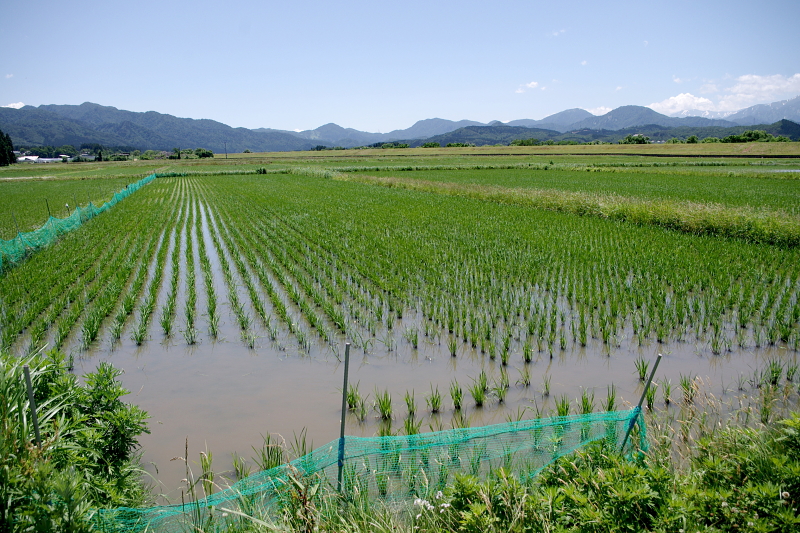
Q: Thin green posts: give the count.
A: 3